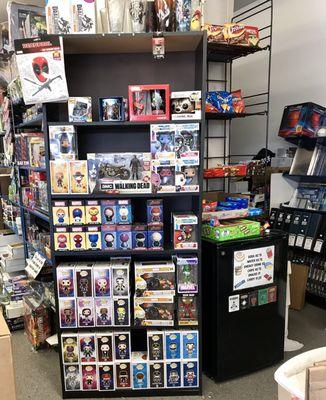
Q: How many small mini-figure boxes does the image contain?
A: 13